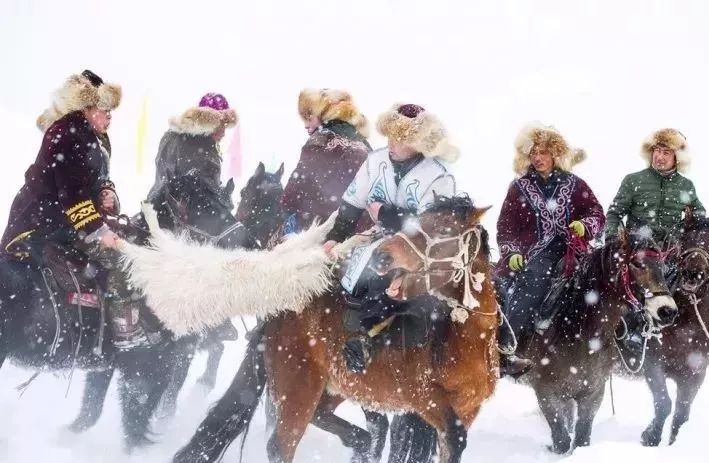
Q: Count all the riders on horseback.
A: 6